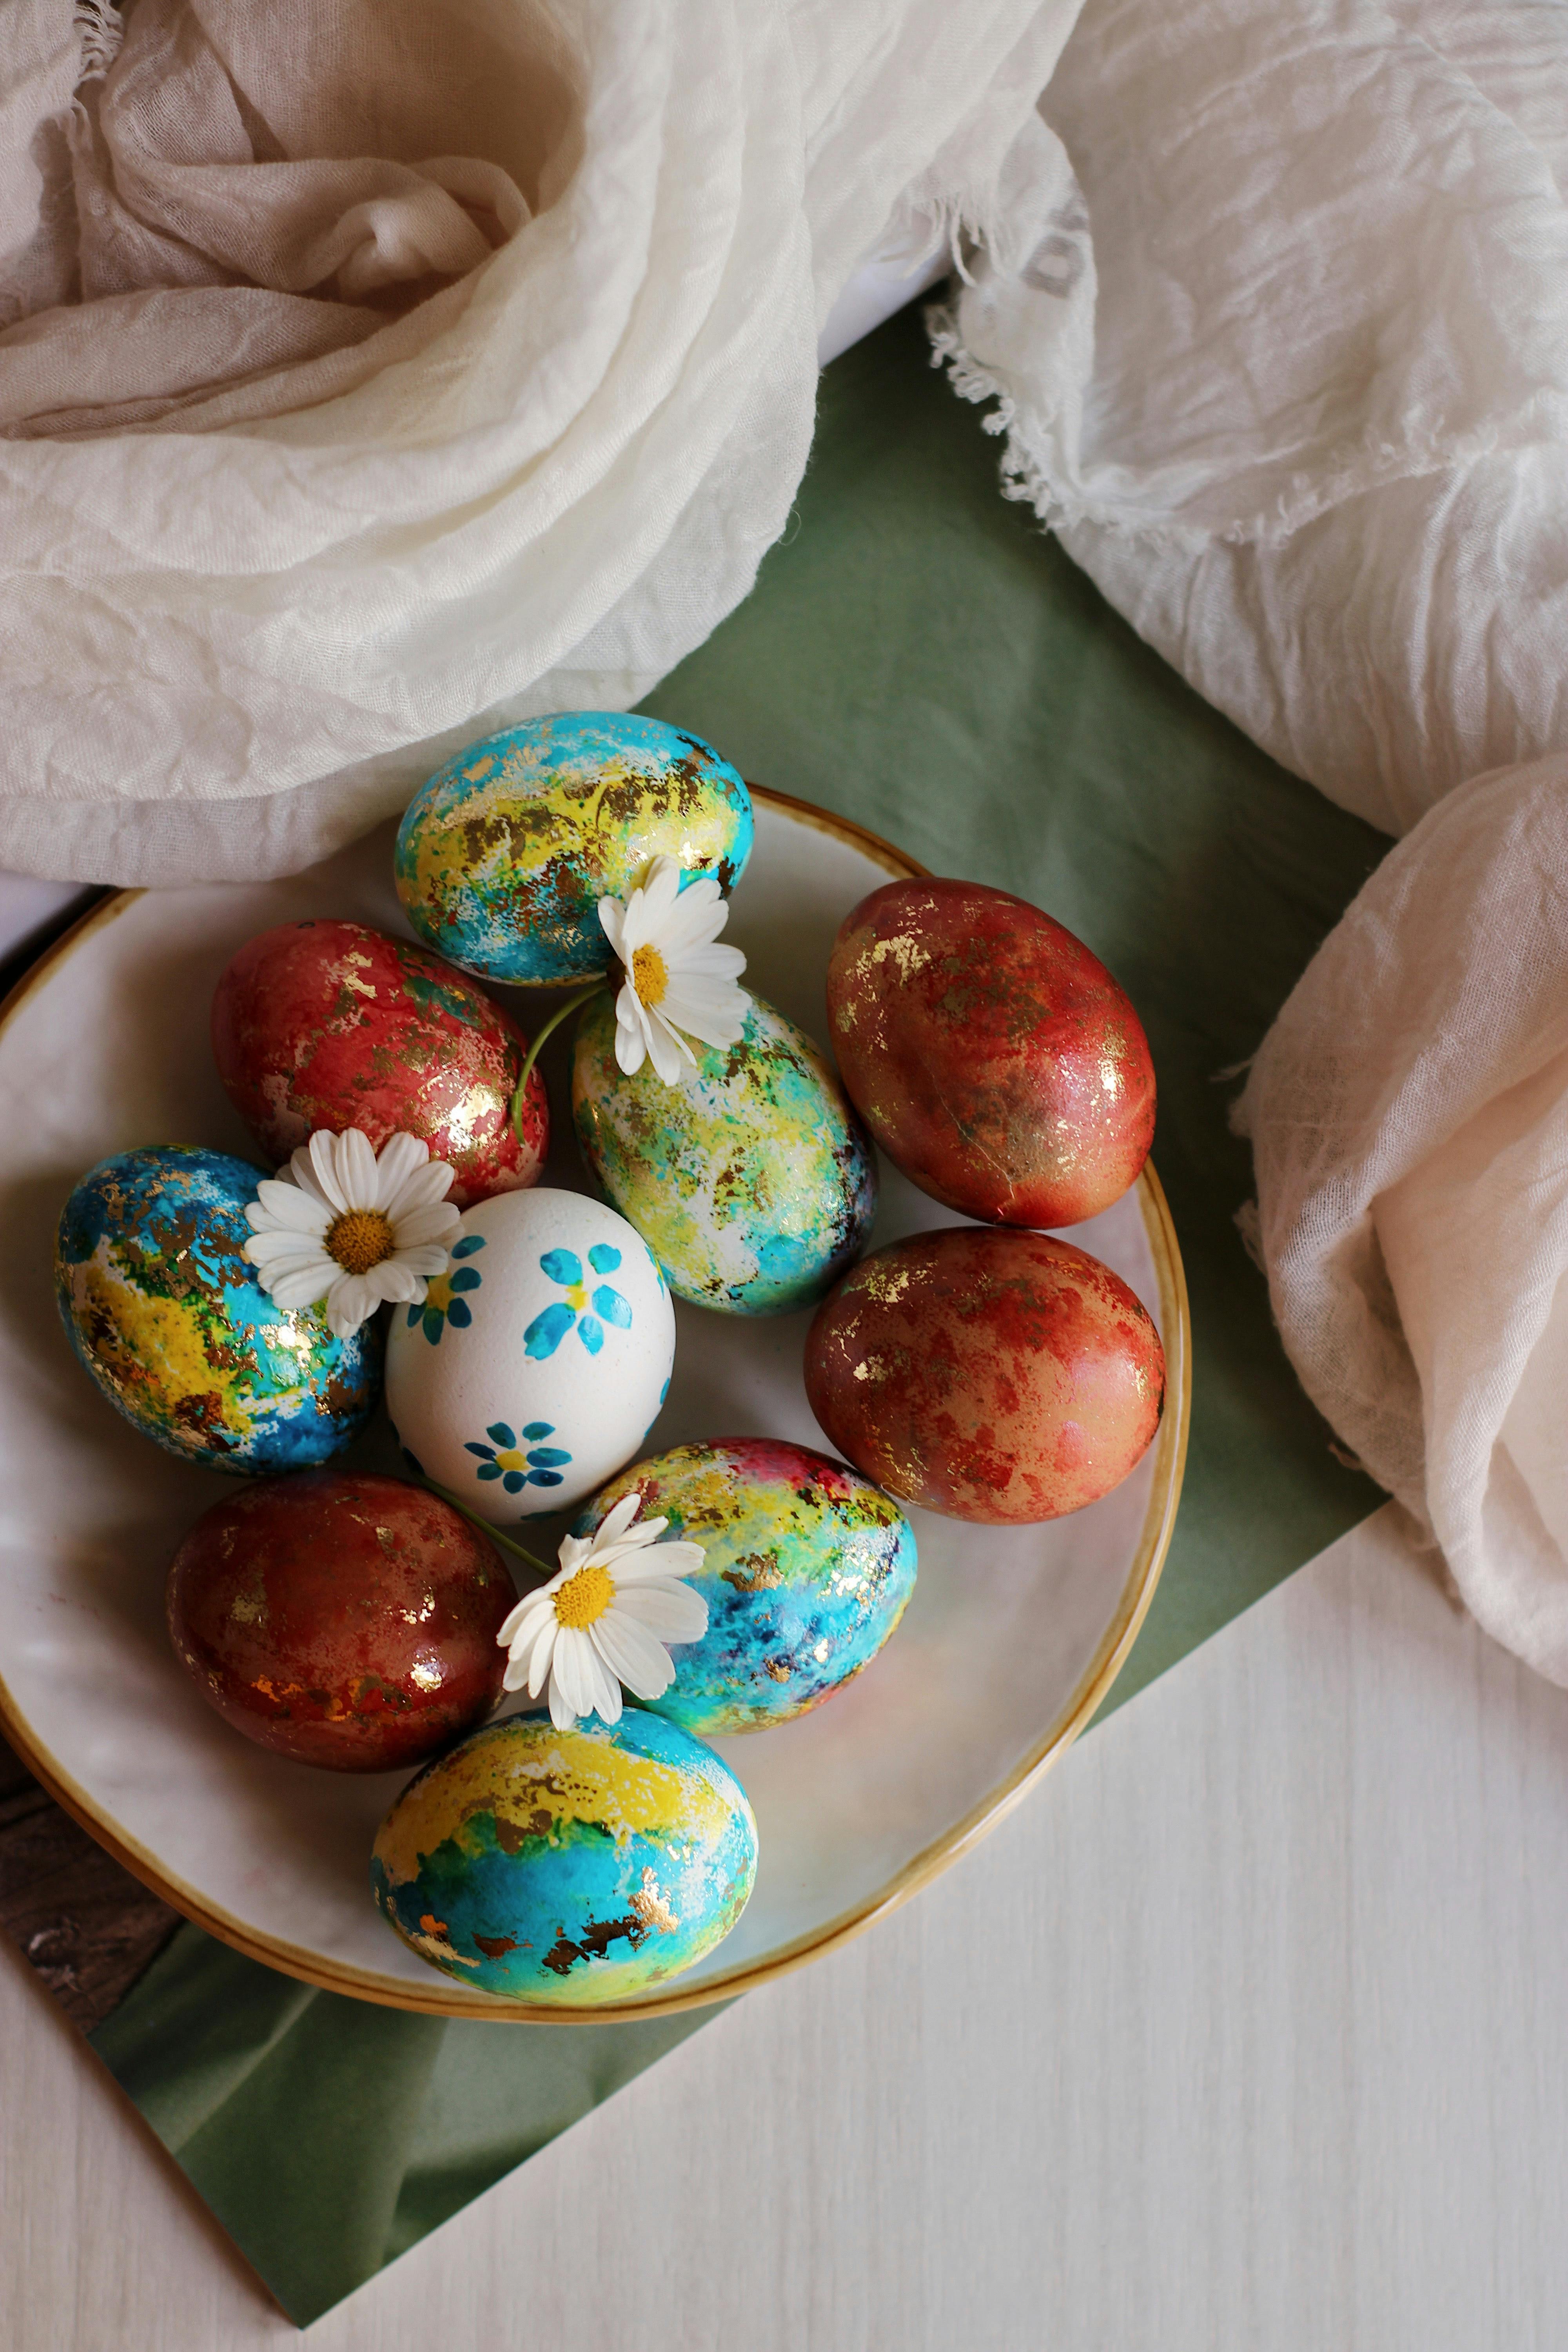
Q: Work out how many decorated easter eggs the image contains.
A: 10